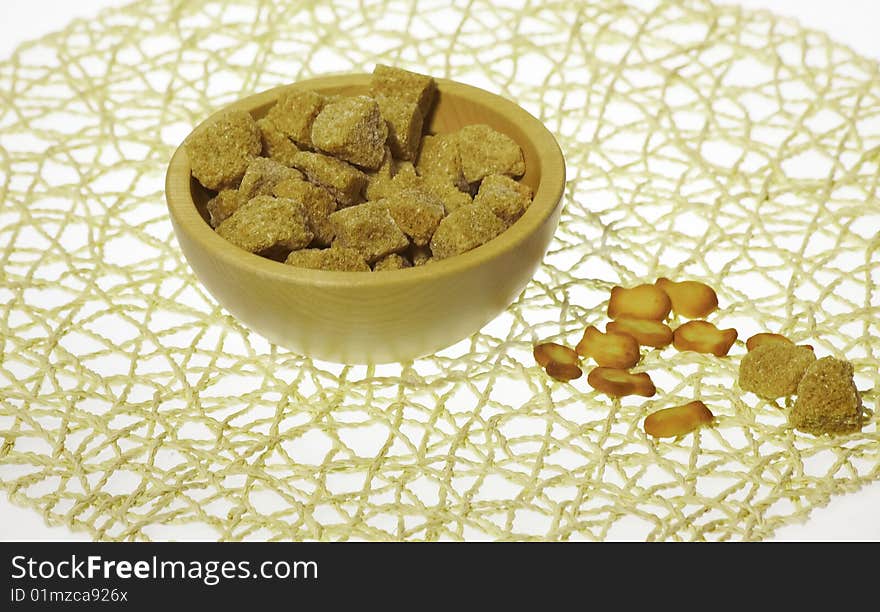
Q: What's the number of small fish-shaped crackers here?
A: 9